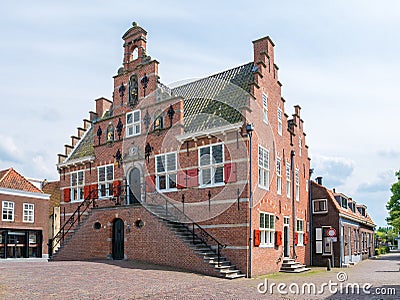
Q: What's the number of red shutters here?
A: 12